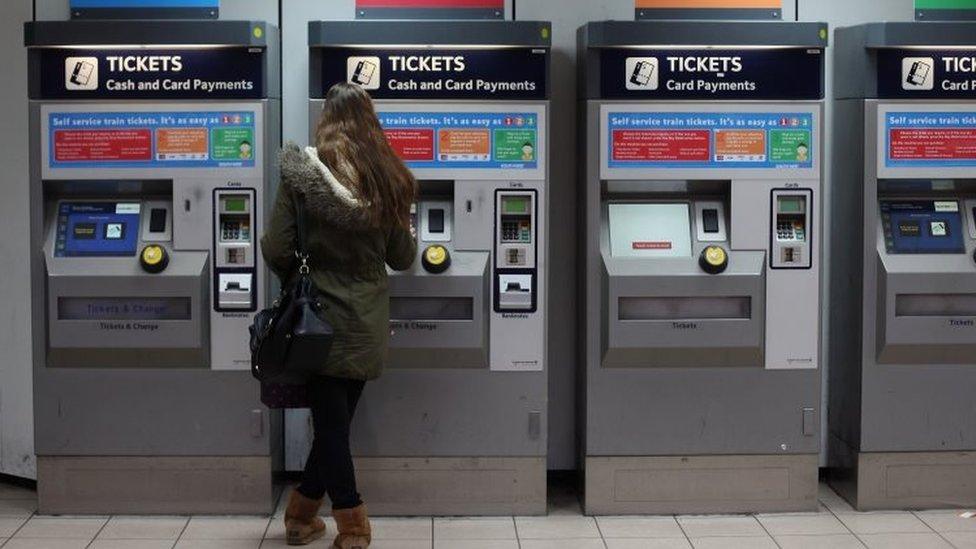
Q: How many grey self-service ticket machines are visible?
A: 4